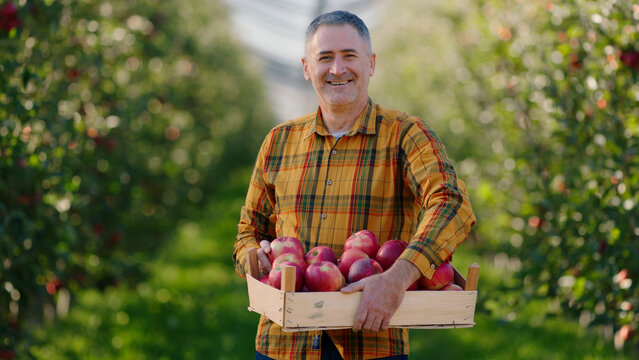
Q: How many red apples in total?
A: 13